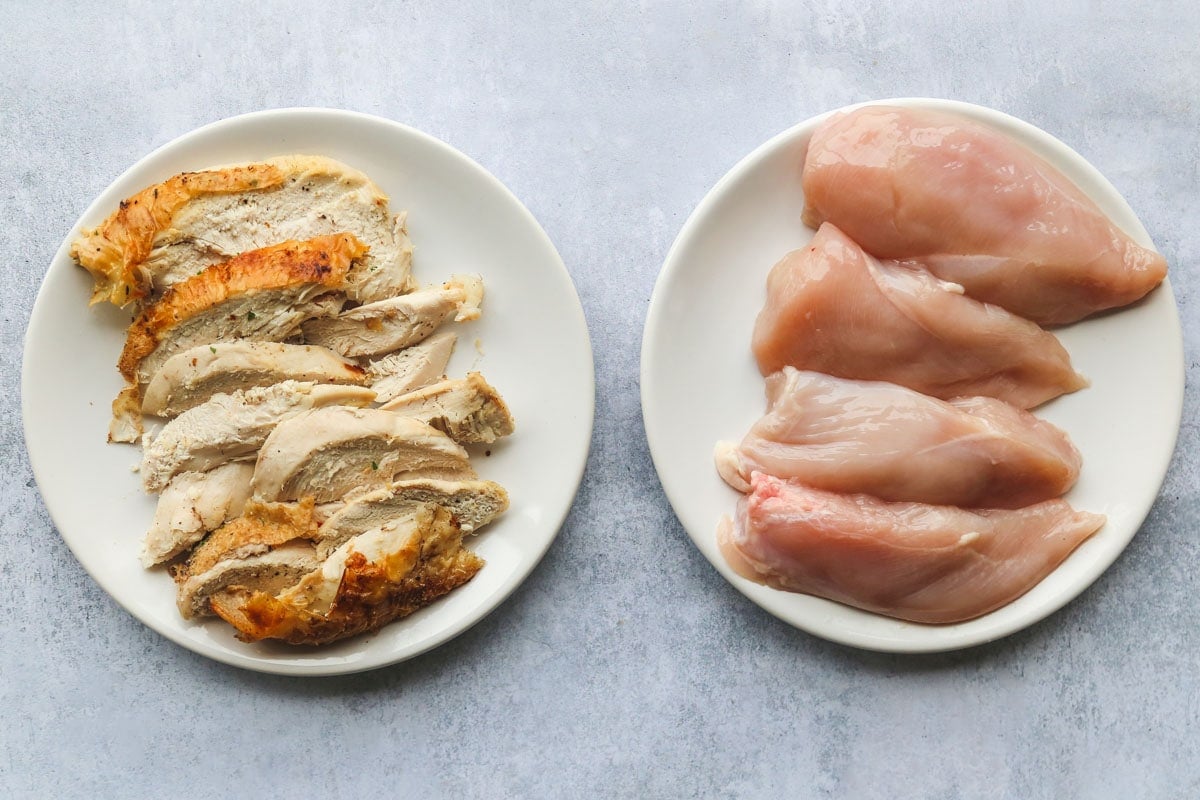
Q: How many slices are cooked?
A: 12